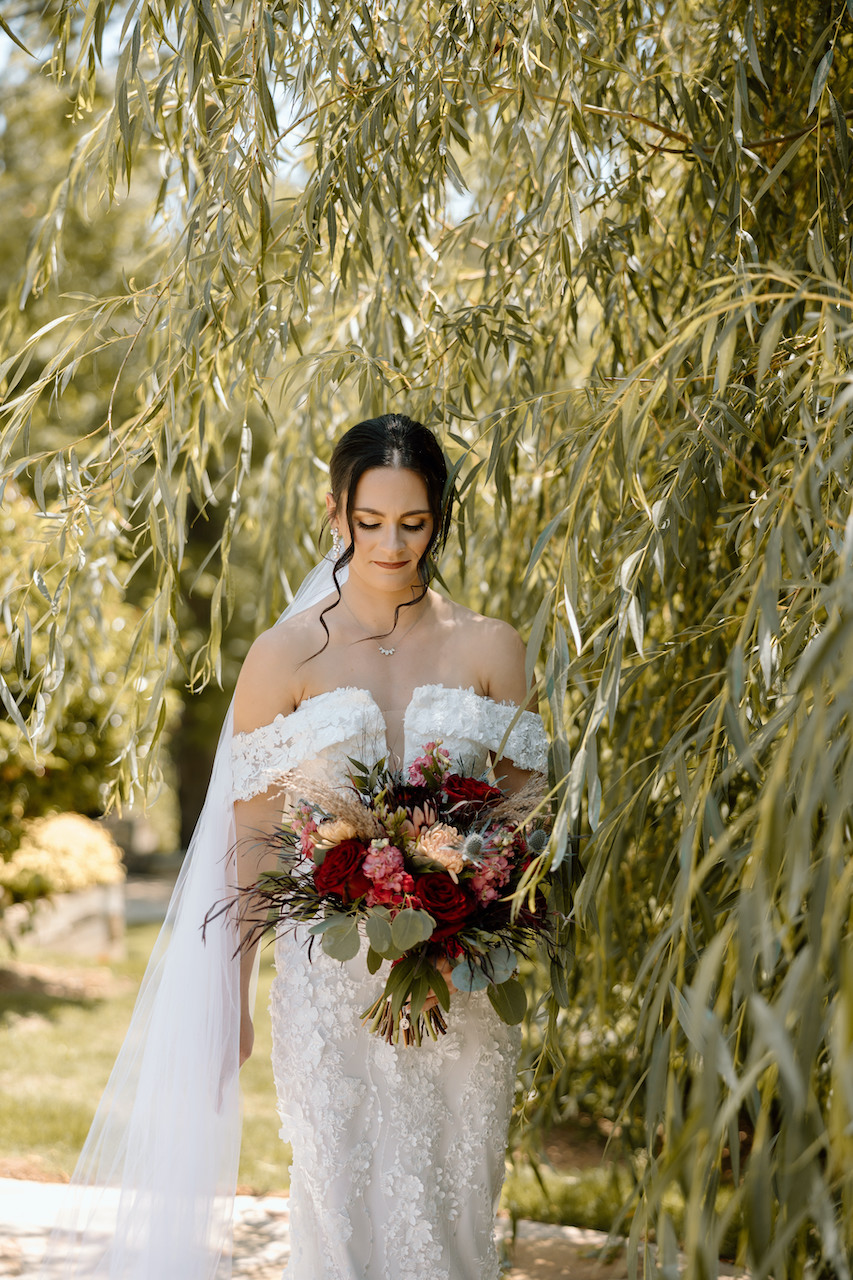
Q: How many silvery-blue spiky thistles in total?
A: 2